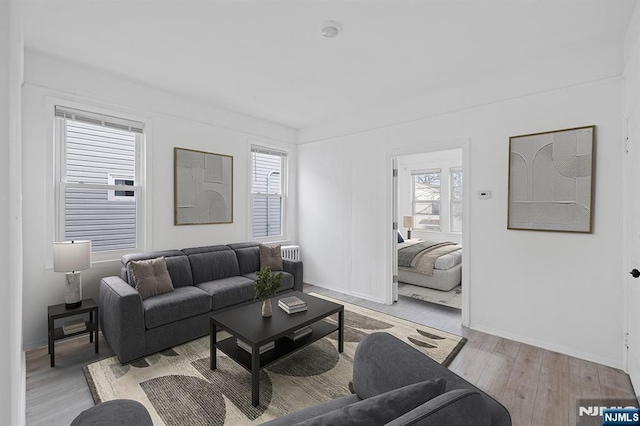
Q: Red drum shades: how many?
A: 0